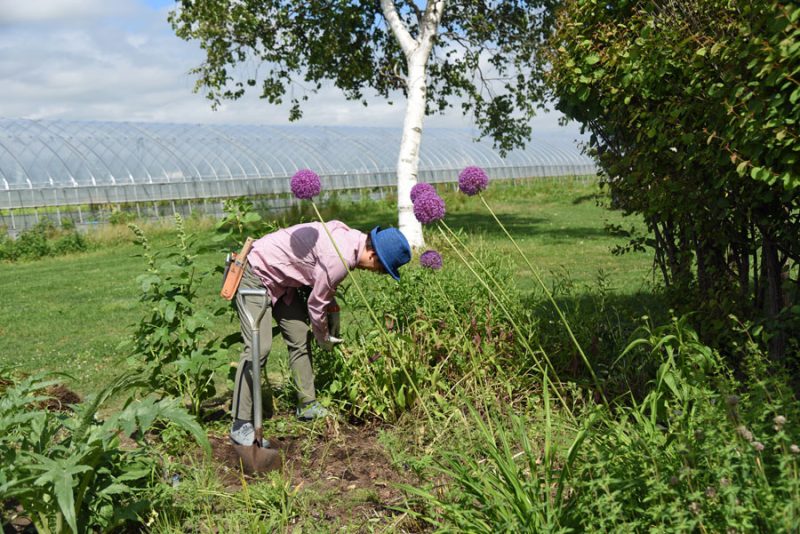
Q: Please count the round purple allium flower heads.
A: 5